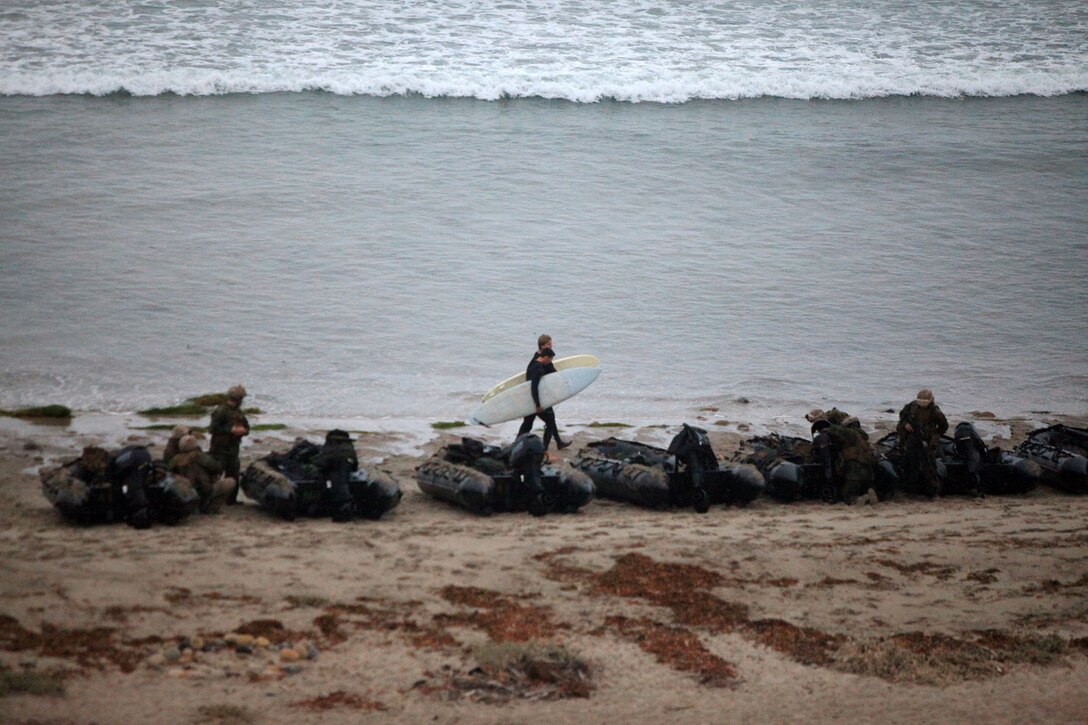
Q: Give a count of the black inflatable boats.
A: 7